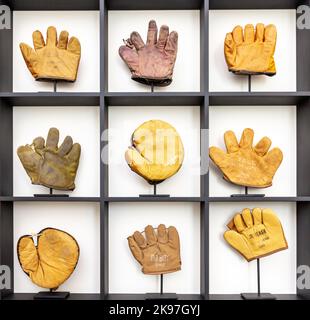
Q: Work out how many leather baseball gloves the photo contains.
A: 9